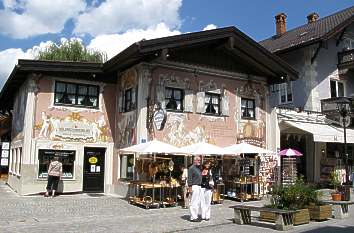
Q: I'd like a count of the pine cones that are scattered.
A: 0